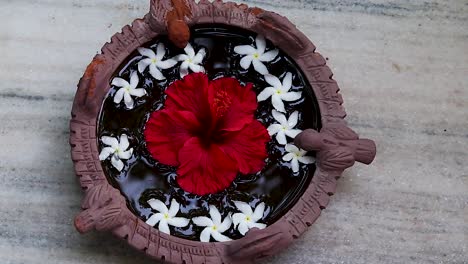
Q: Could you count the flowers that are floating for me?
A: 12